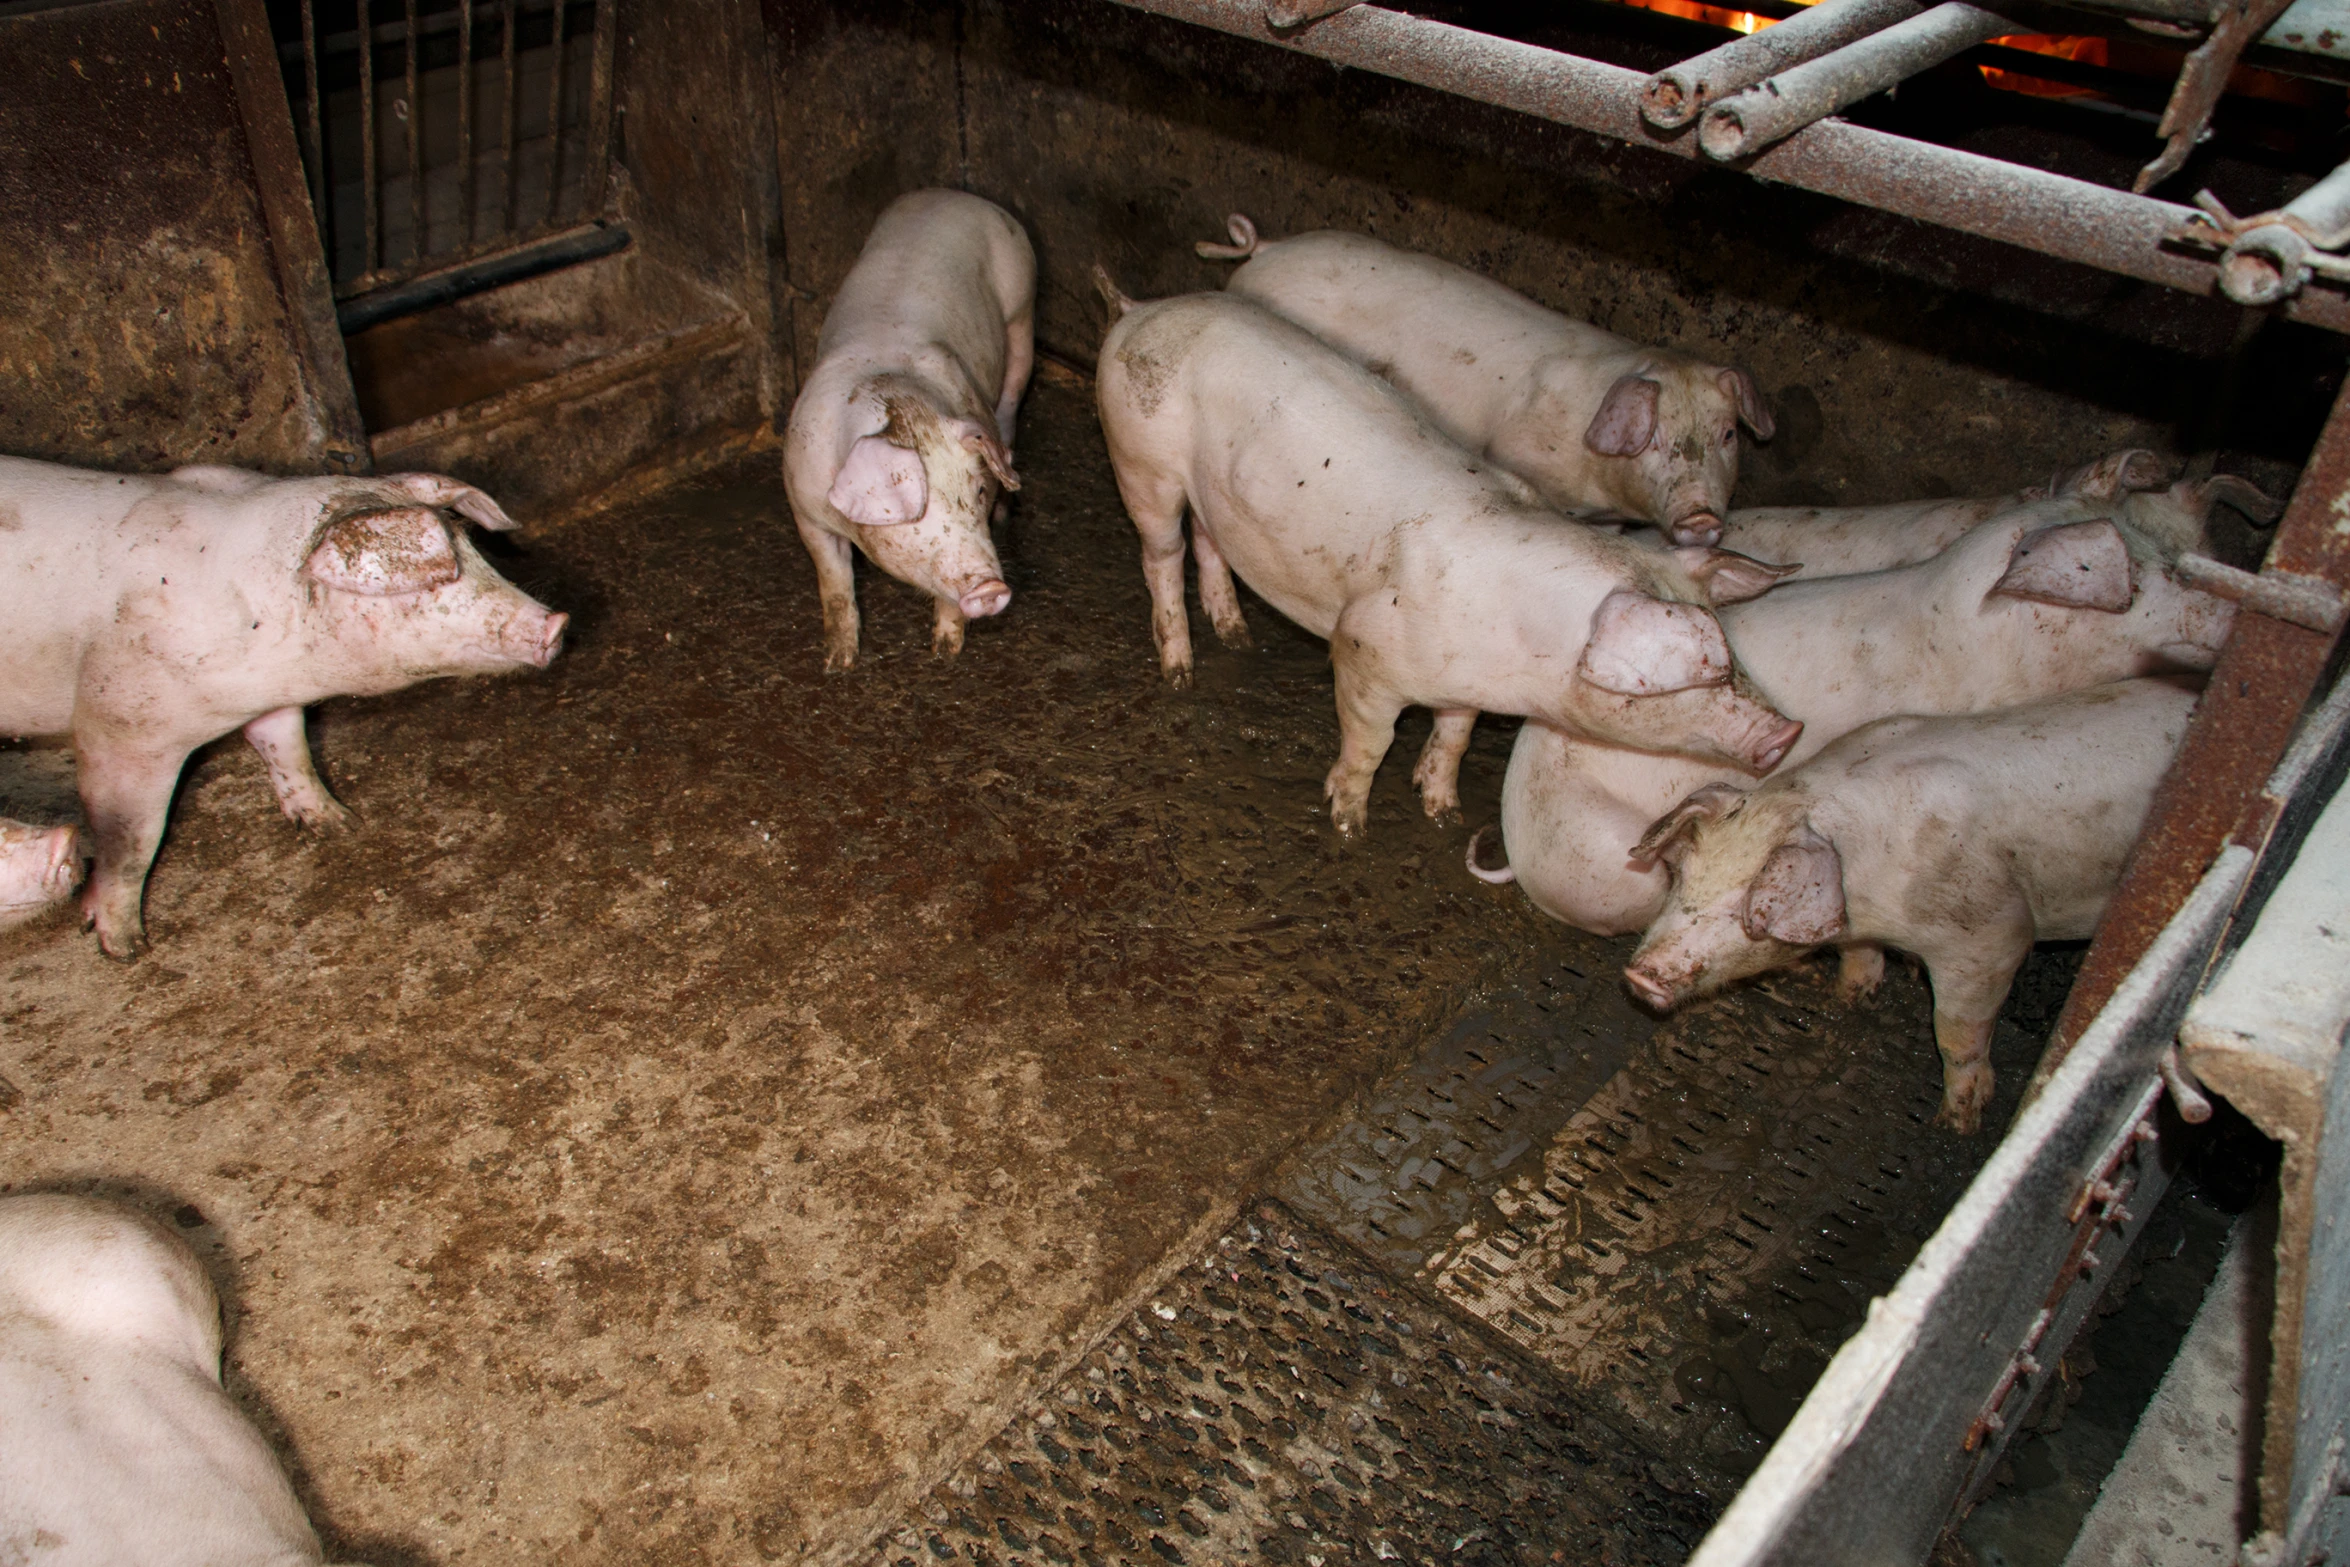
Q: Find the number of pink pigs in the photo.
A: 9